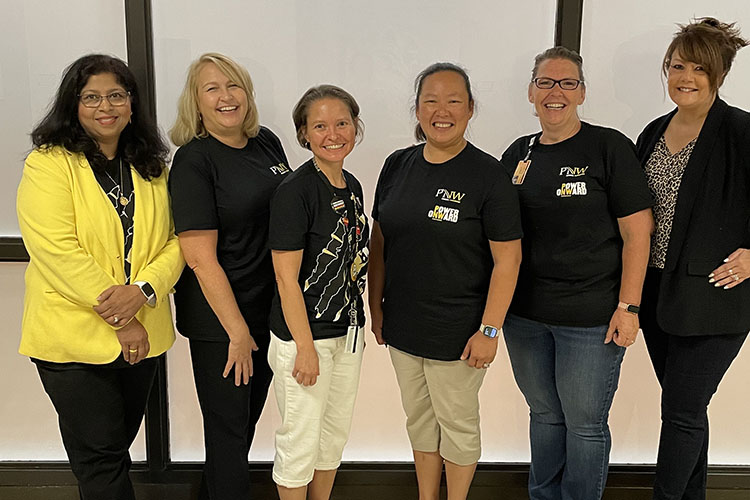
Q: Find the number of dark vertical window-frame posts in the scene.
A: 2